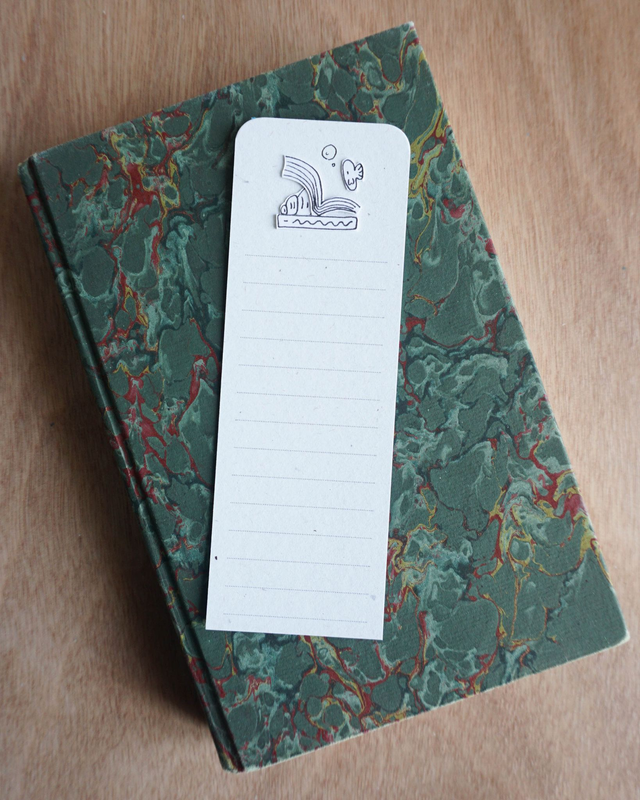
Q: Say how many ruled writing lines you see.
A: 14